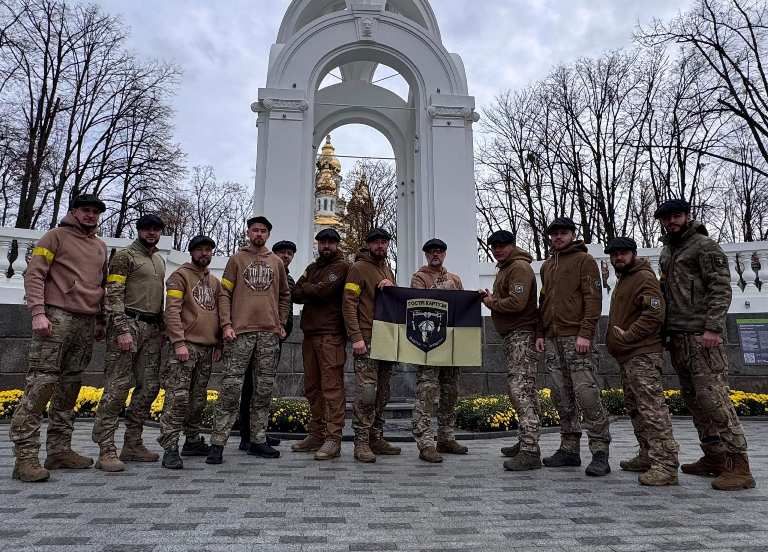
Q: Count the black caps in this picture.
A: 12